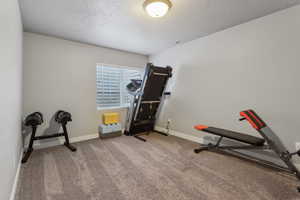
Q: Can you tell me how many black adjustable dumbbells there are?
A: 2